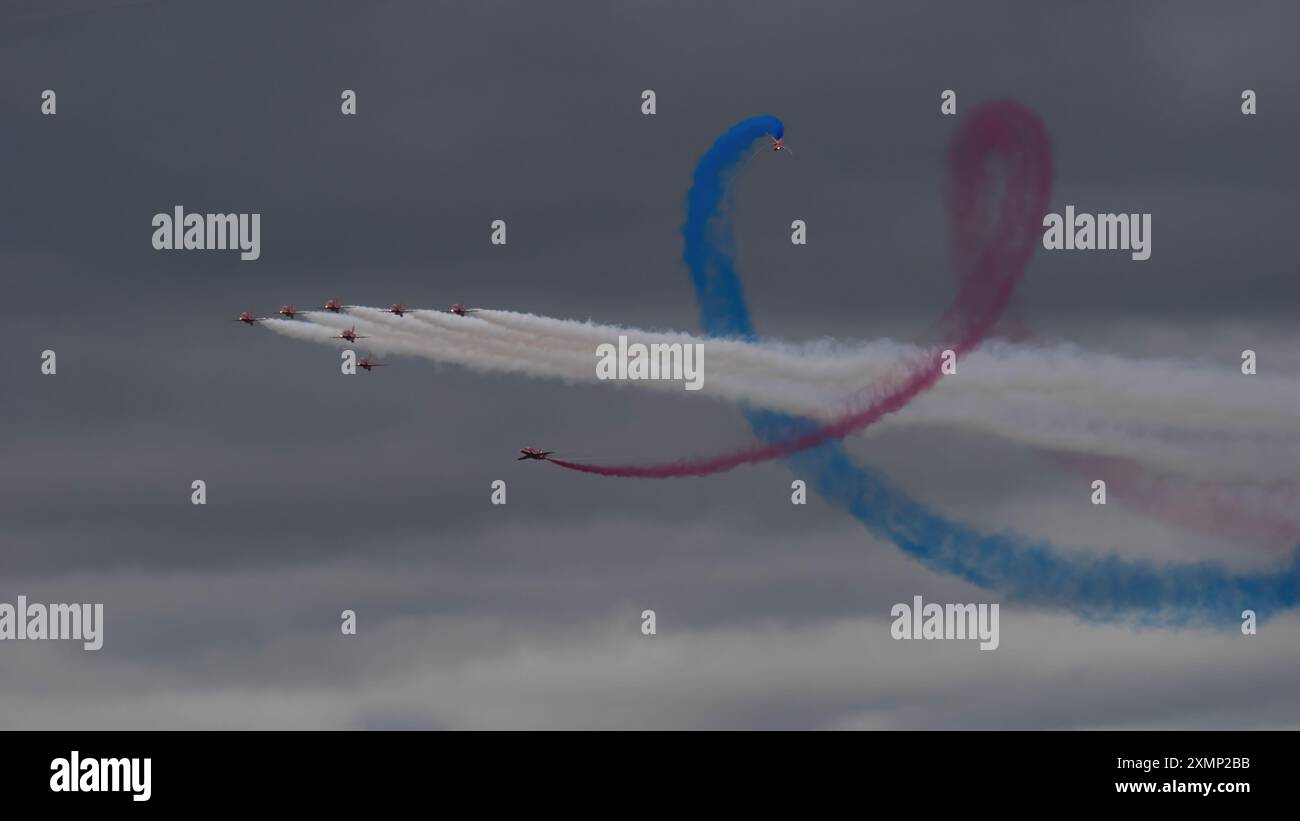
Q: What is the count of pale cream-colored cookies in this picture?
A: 0